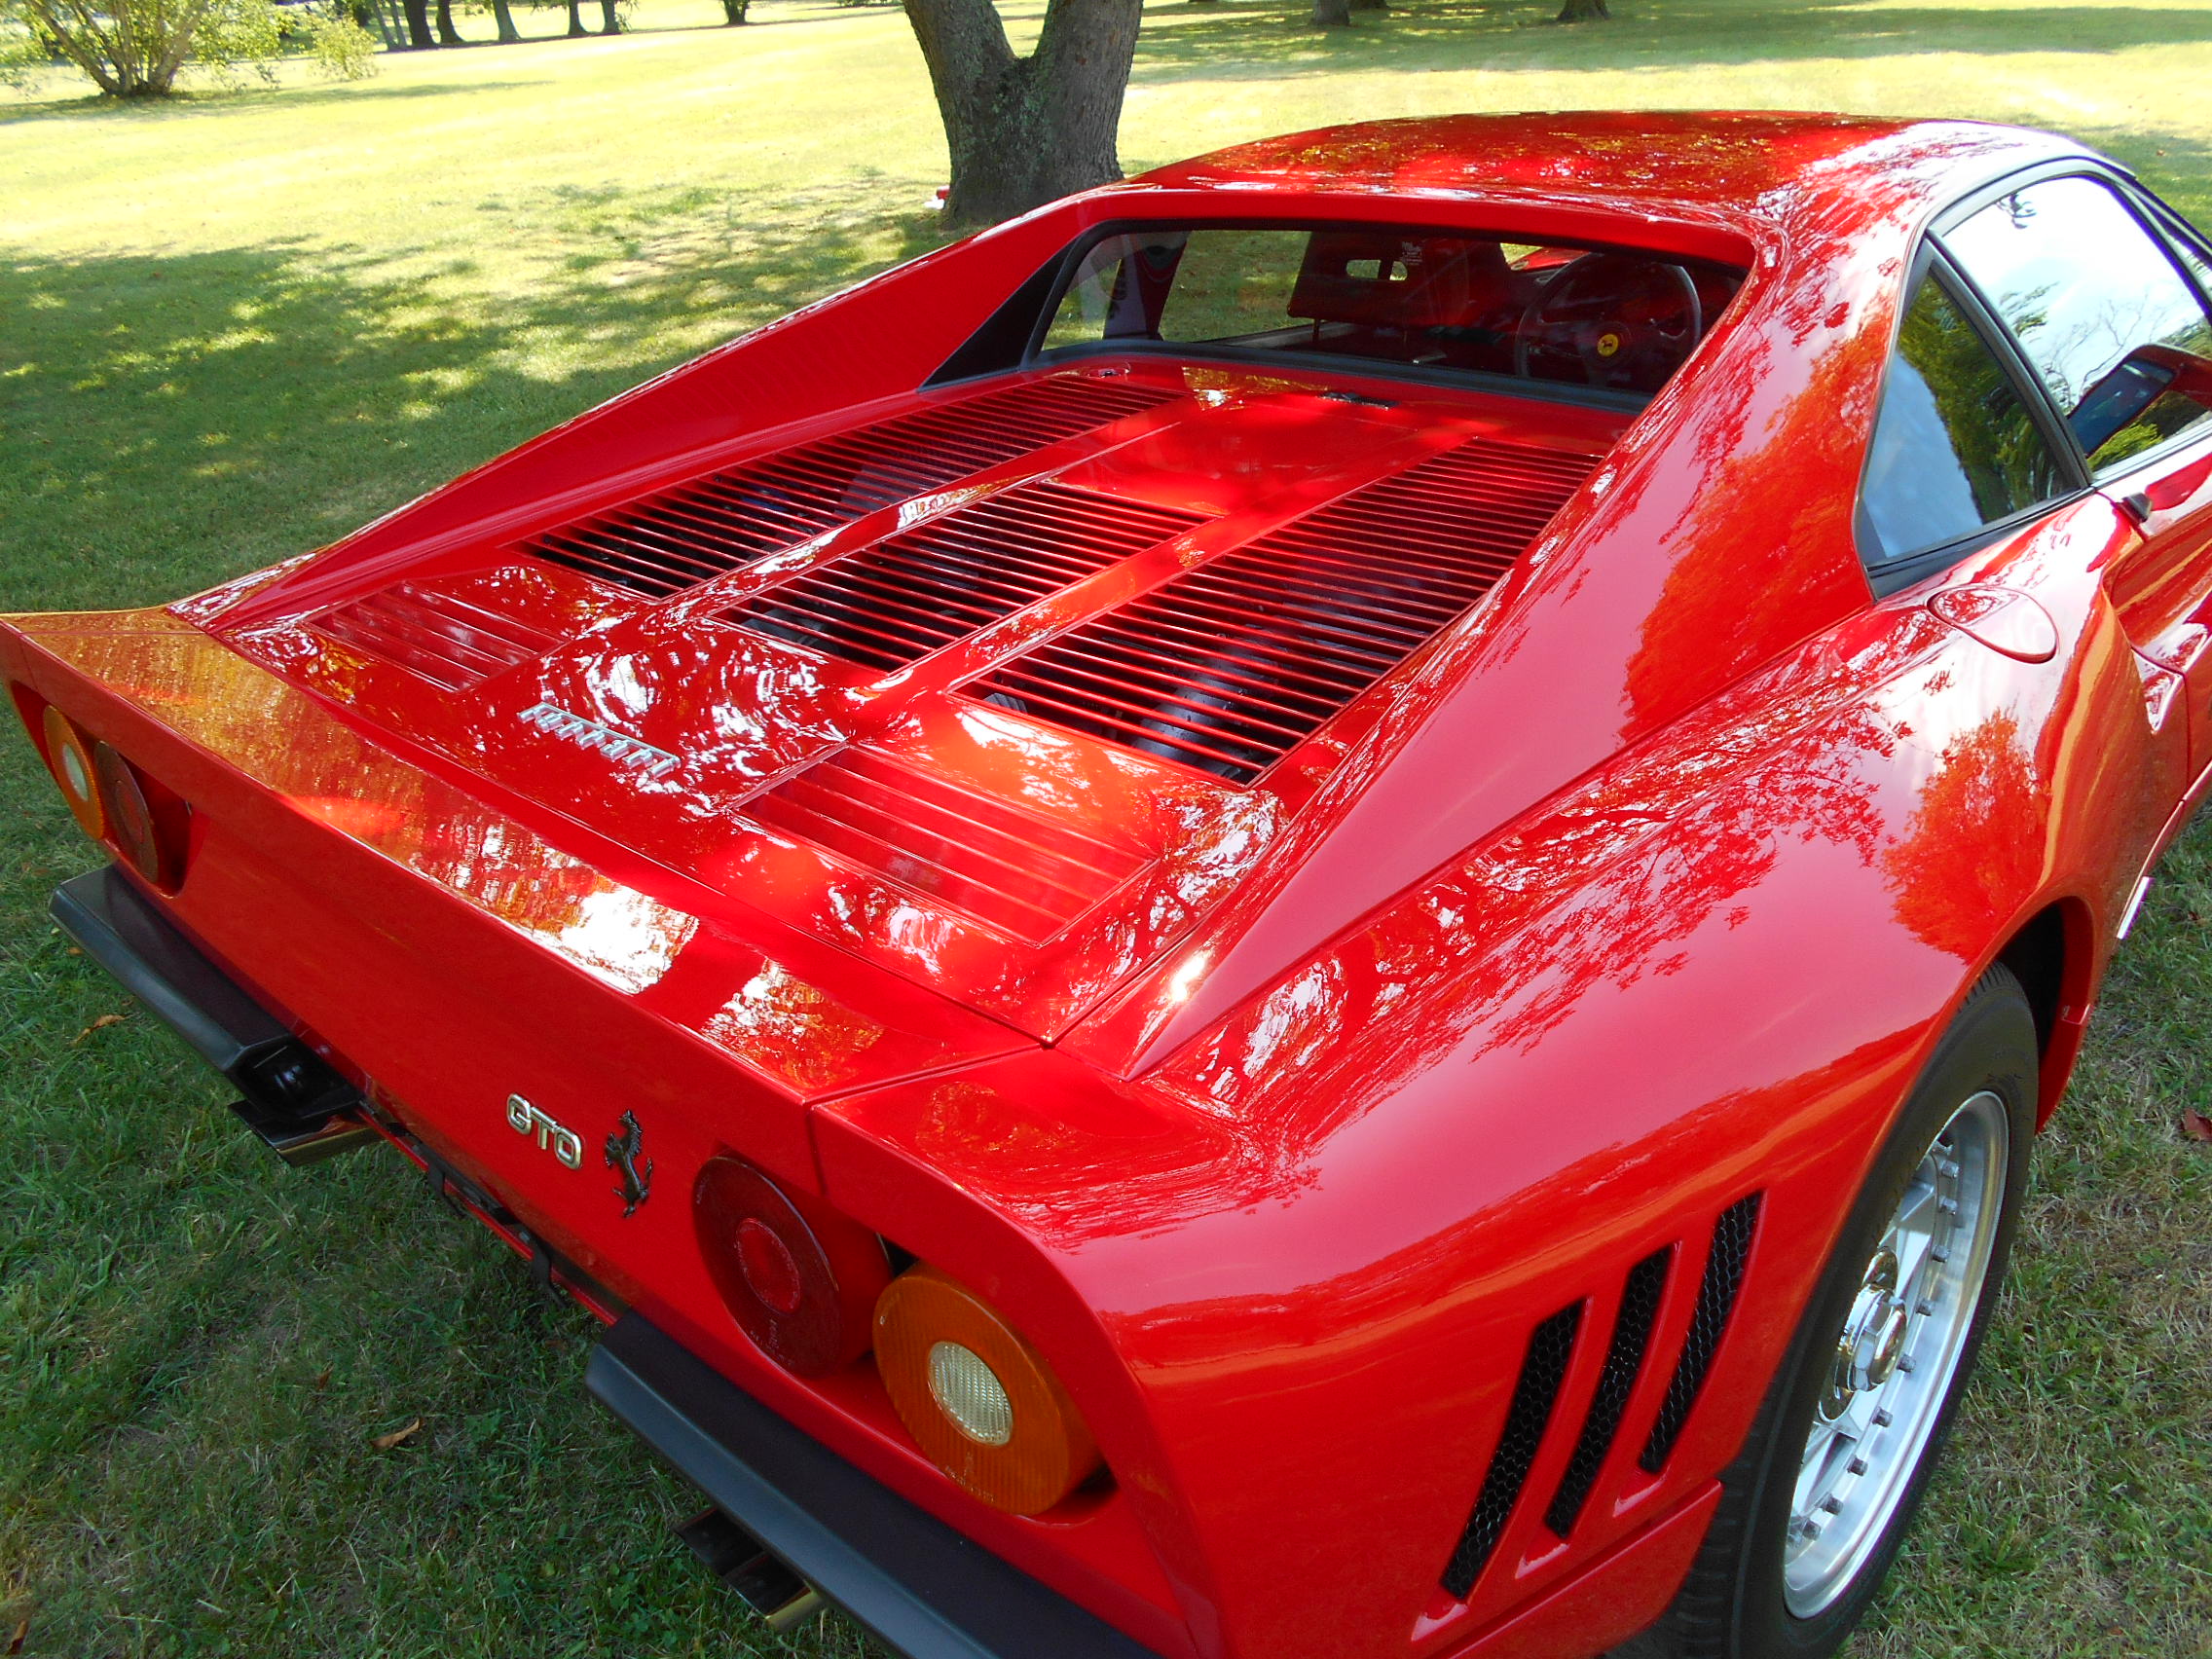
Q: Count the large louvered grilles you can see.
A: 3